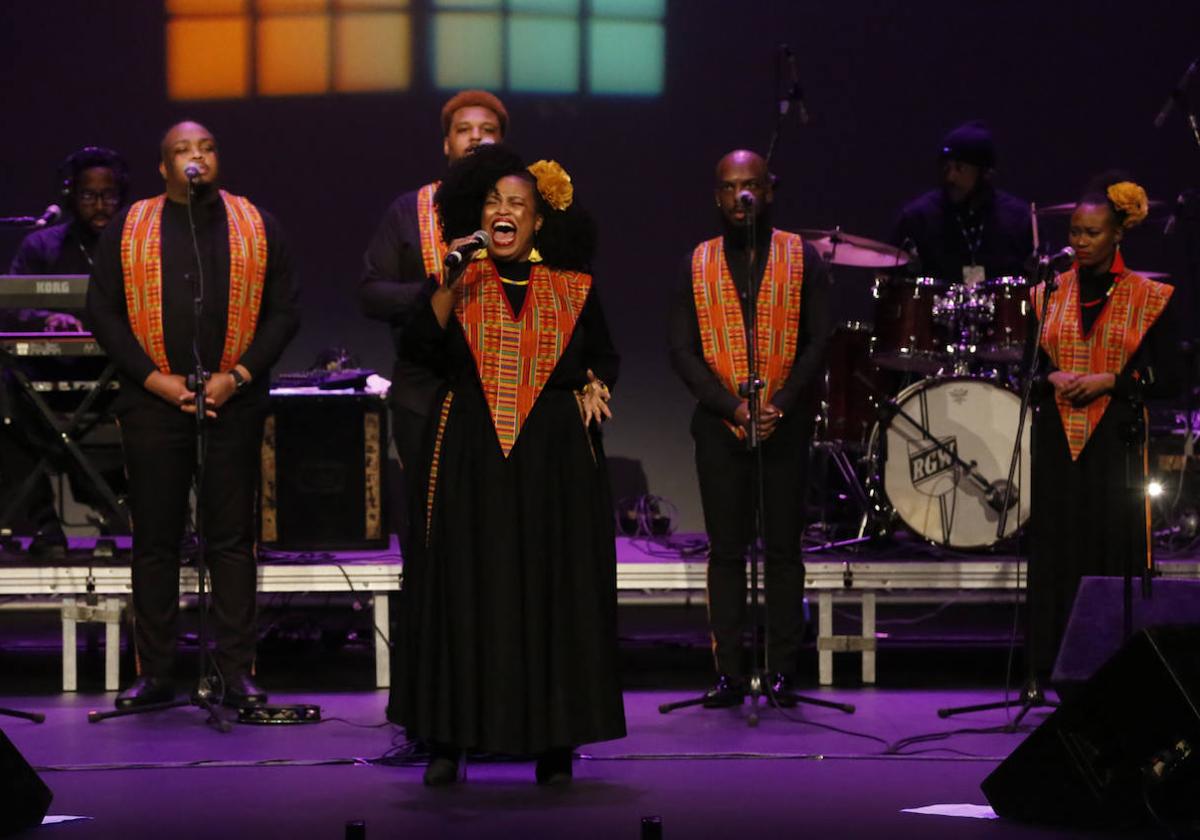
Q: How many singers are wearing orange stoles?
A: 5